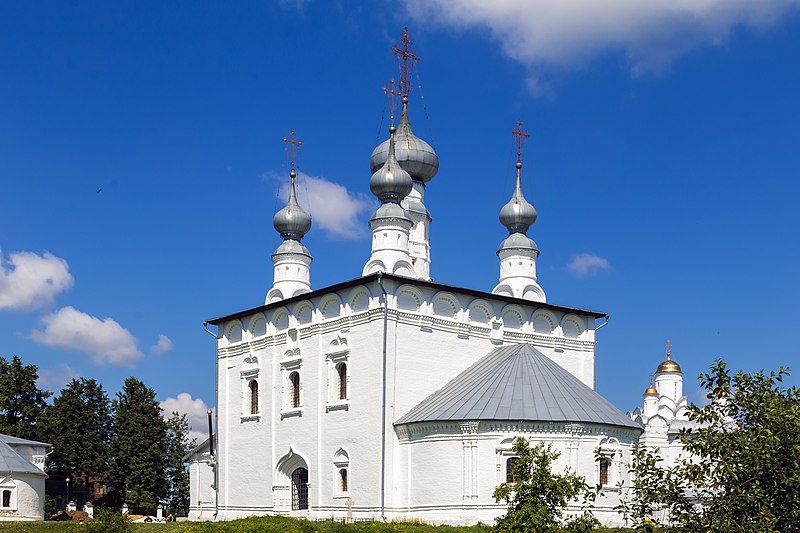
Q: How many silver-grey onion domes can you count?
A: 4